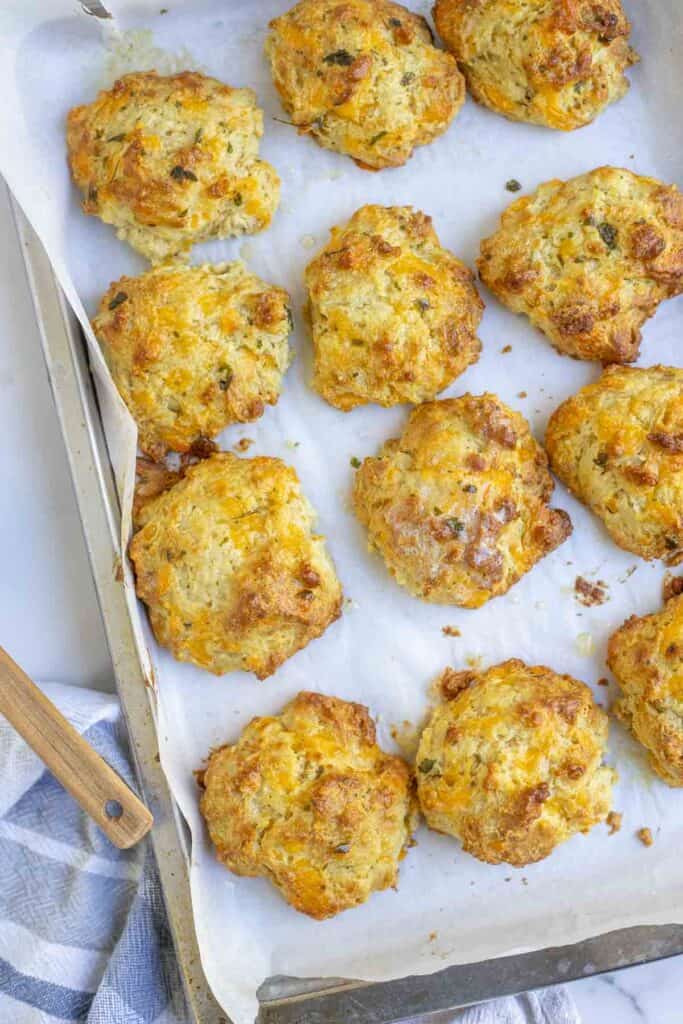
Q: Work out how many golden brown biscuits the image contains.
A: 12